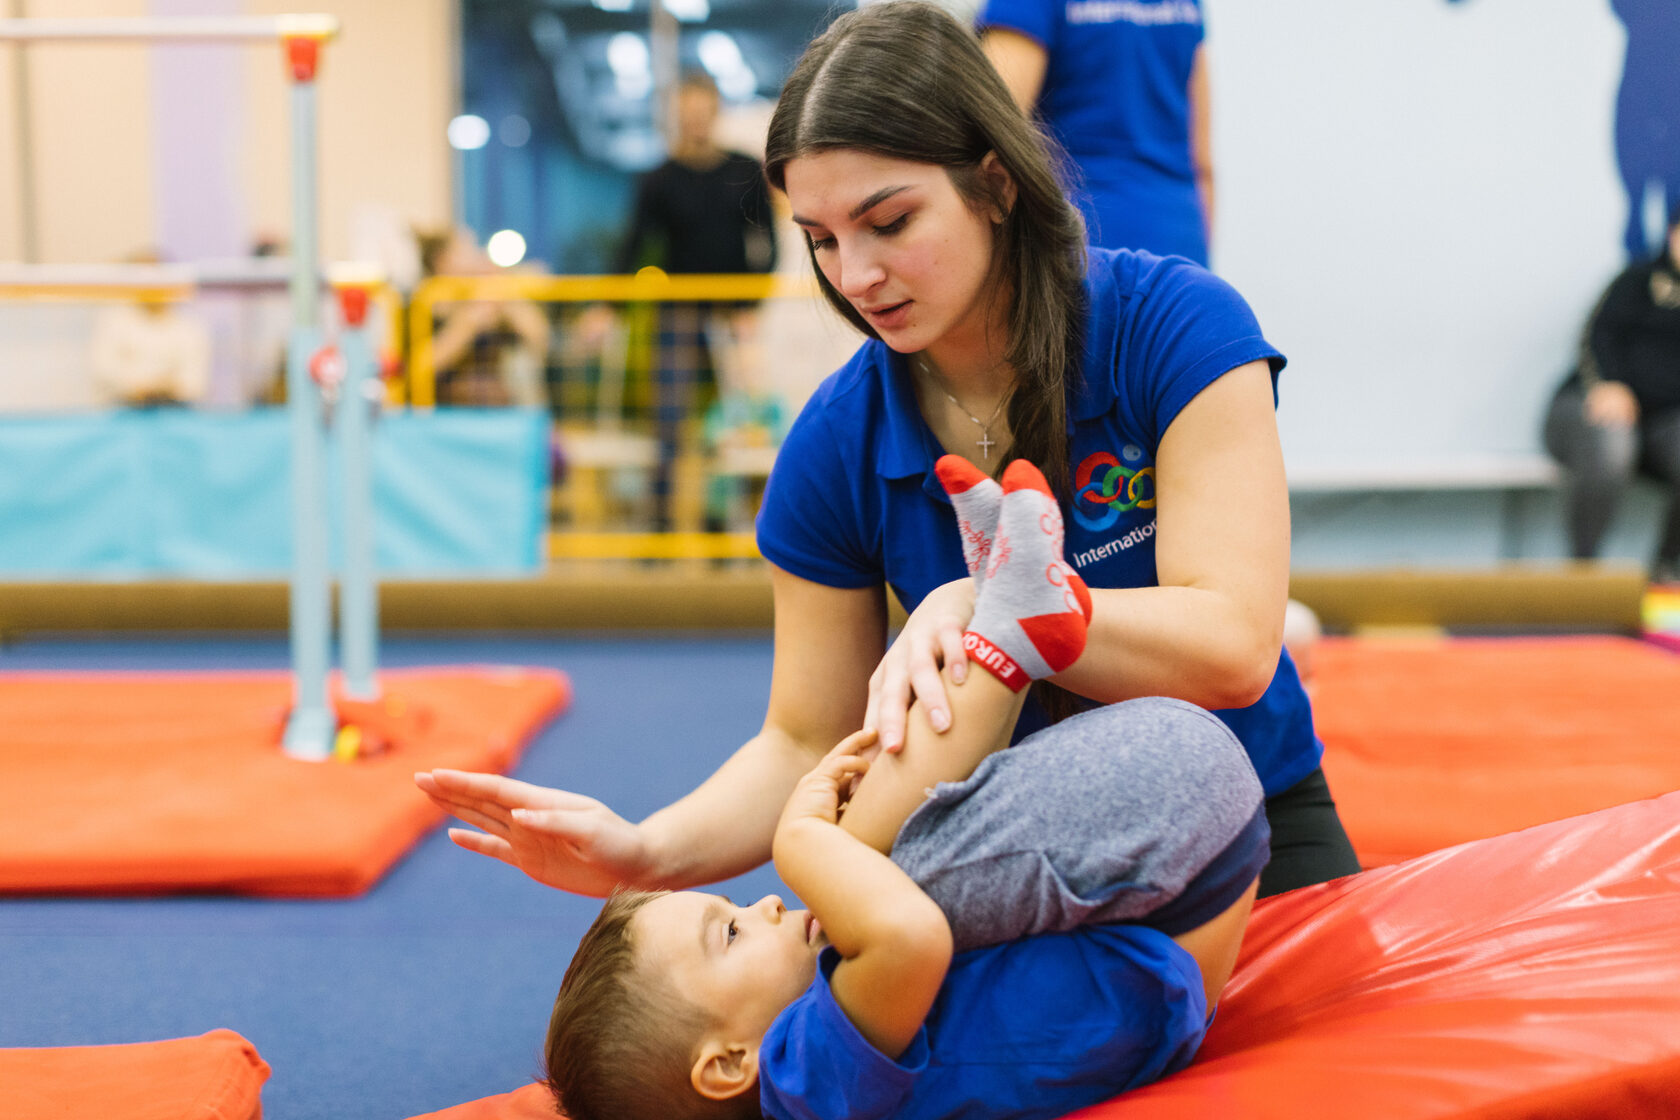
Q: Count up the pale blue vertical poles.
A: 2